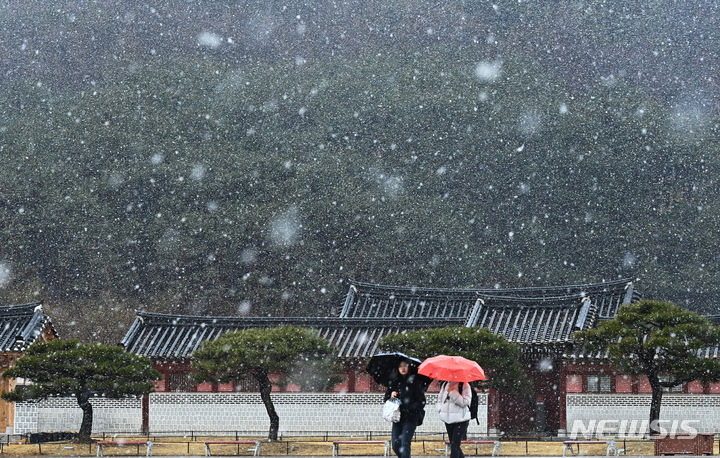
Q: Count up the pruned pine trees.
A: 4